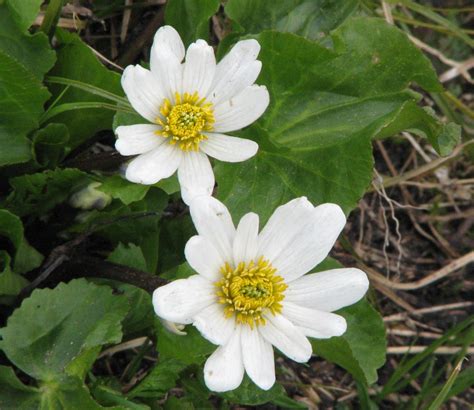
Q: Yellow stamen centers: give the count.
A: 2